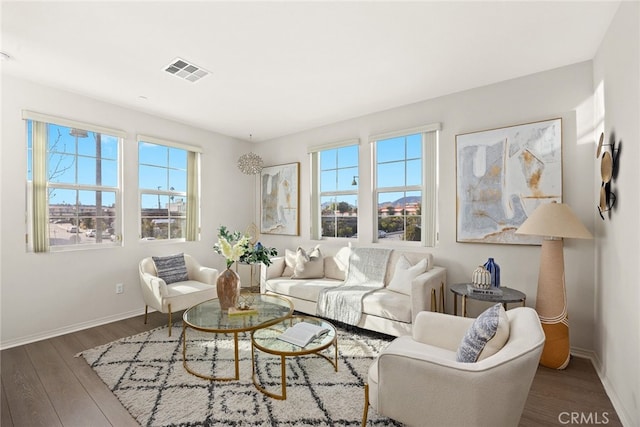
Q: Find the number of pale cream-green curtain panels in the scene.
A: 4